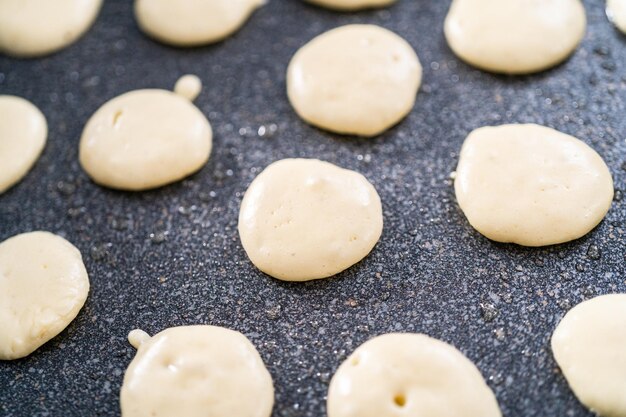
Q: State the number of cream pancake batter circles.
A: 14